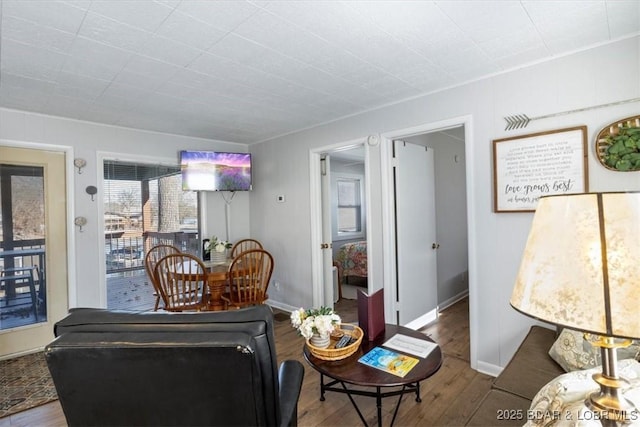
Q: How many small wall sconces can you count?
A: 3